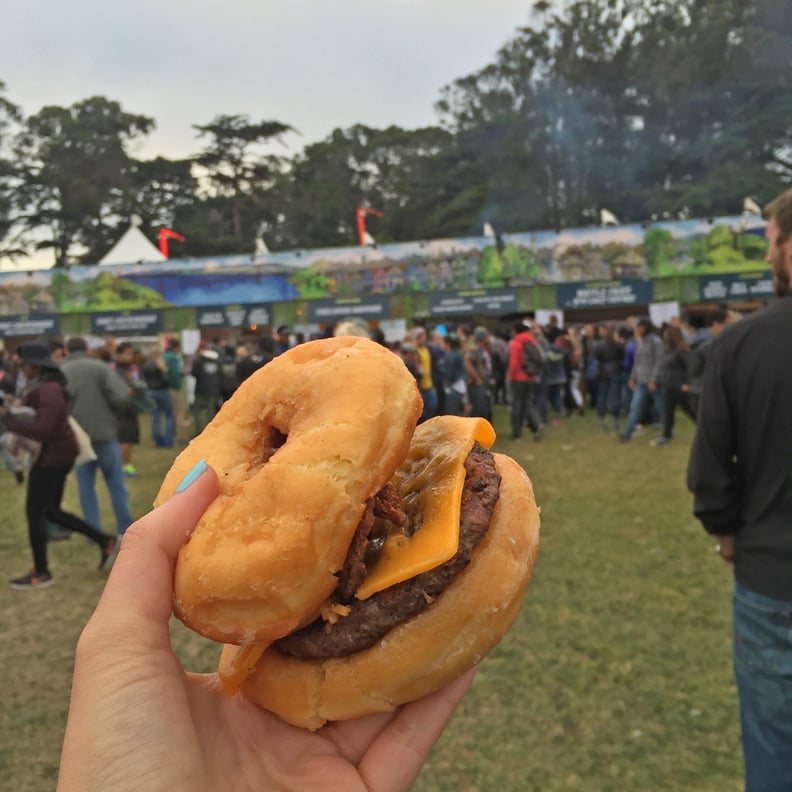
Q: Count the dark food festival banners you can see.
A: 7